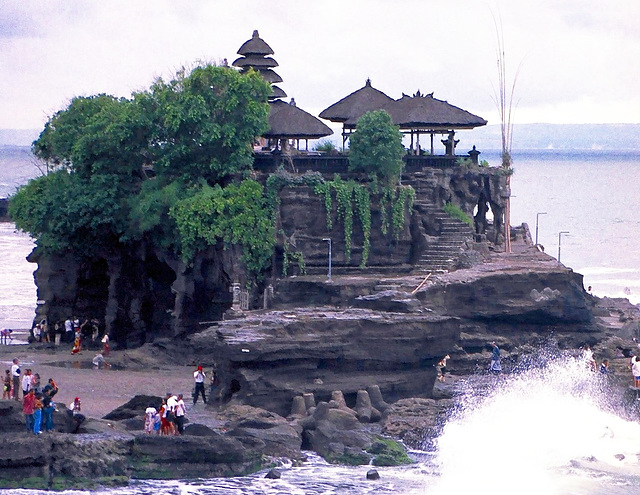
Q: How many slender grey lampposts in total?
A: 3